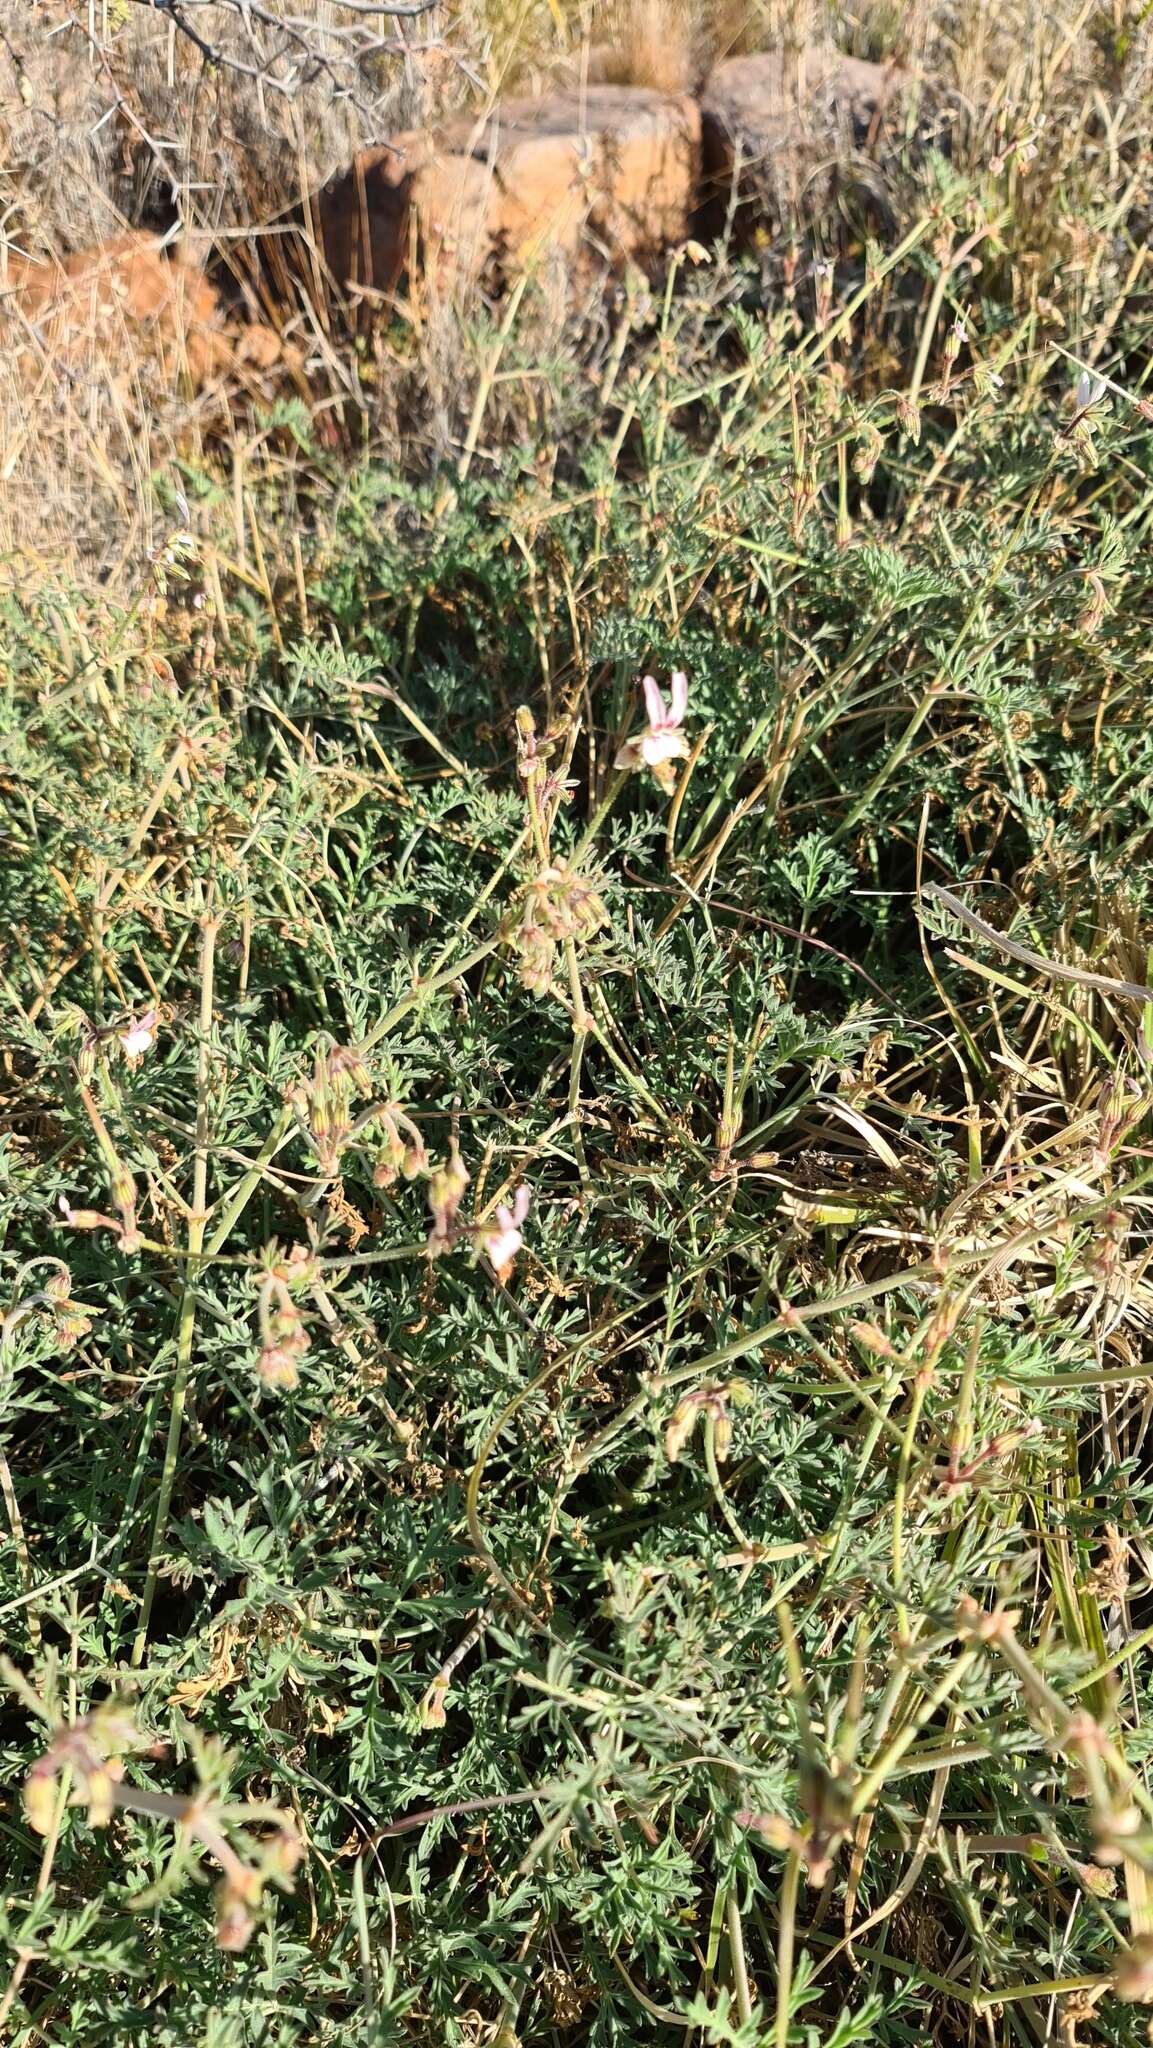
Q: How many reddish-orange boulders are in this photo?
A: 3